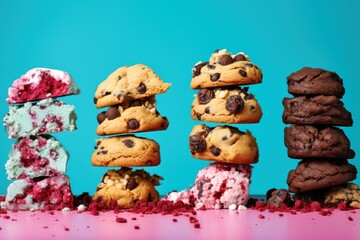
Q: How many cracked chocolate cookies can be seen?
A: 4